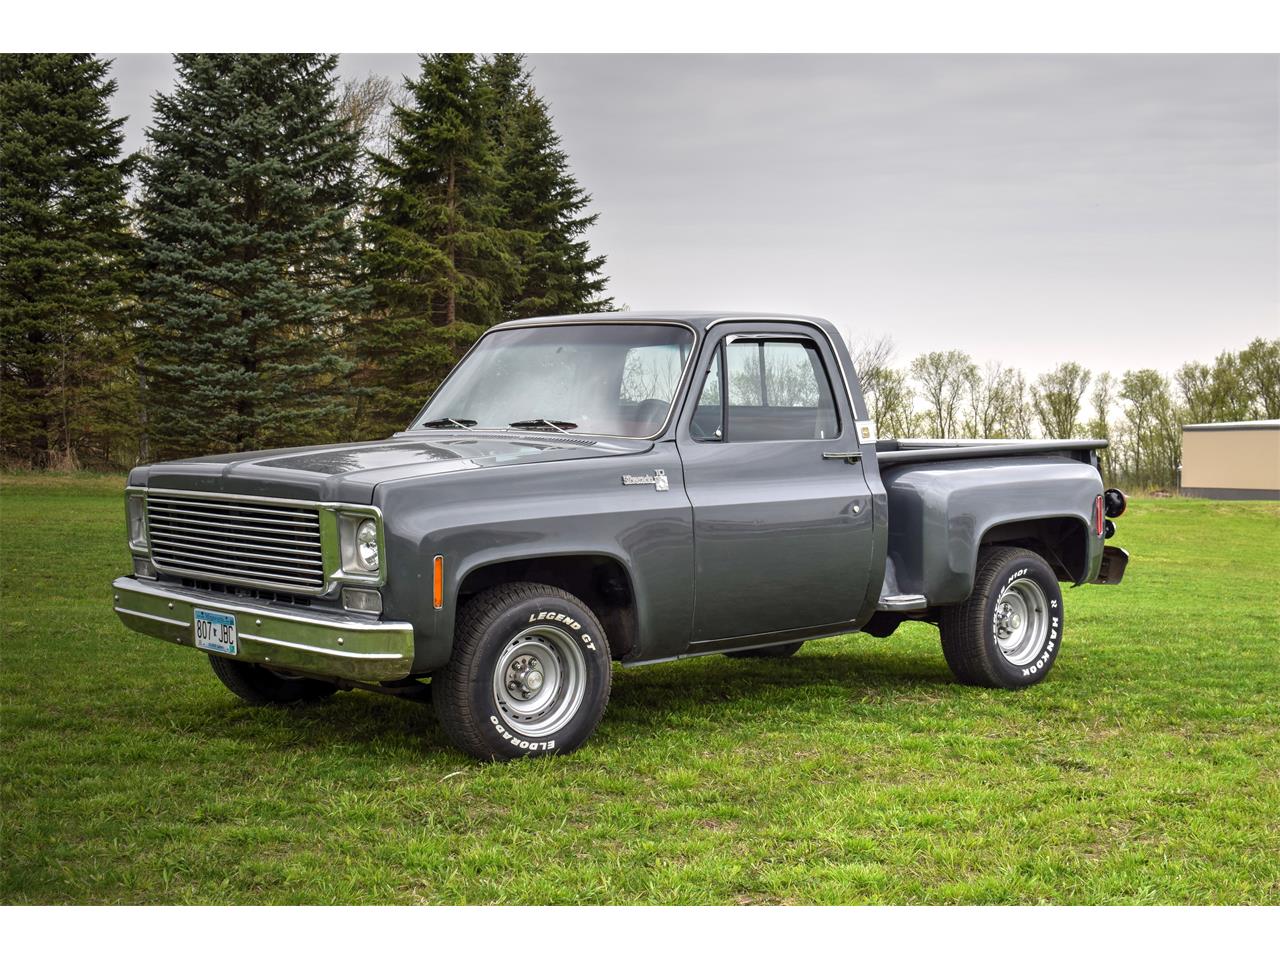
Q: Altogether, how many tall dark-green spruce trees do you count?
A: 4